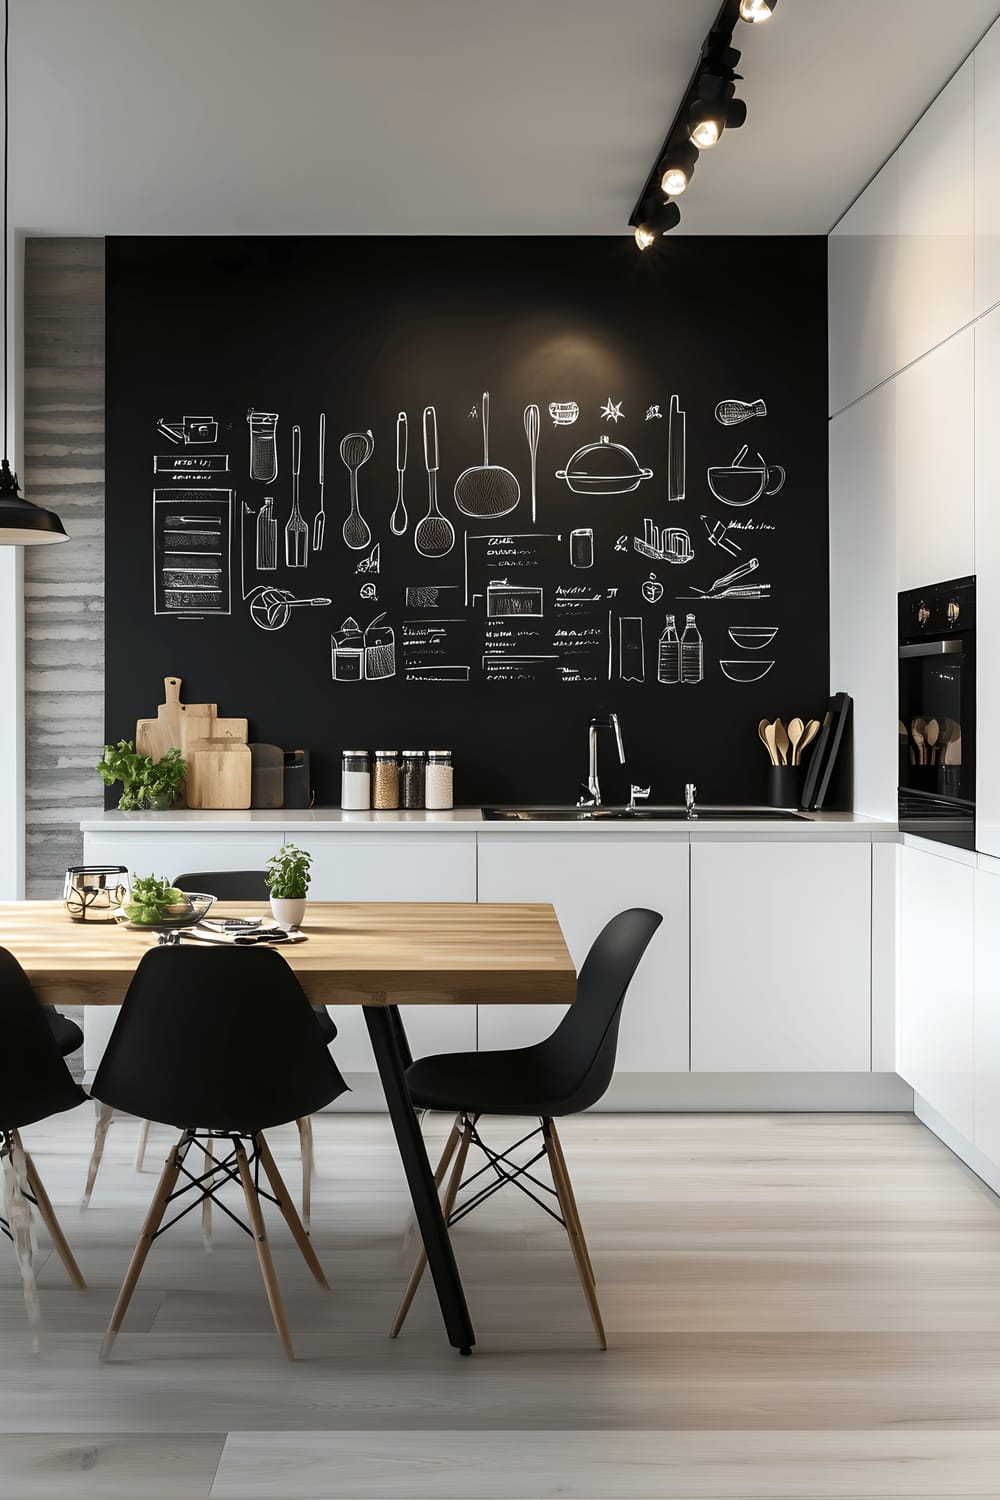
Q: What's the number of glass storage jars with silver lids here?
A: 4